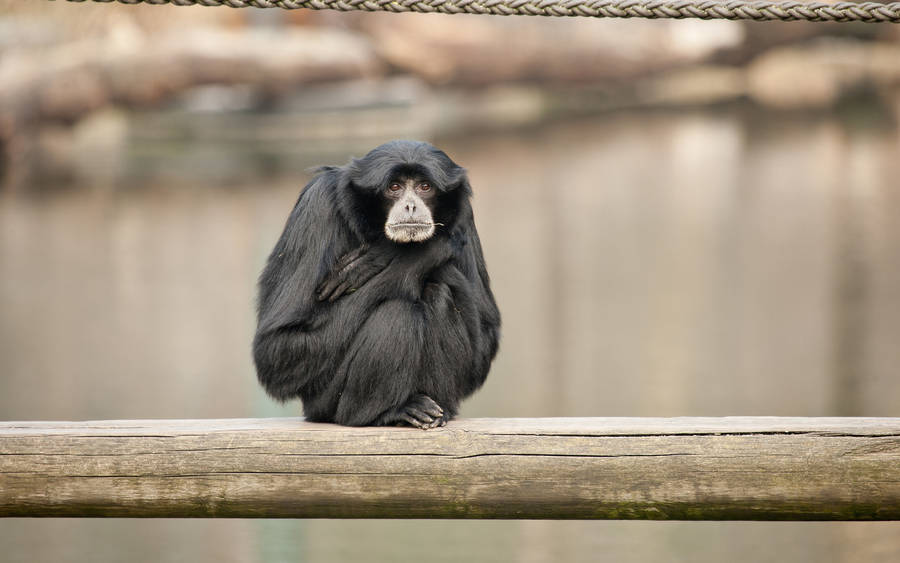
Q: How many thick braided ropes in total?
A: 1